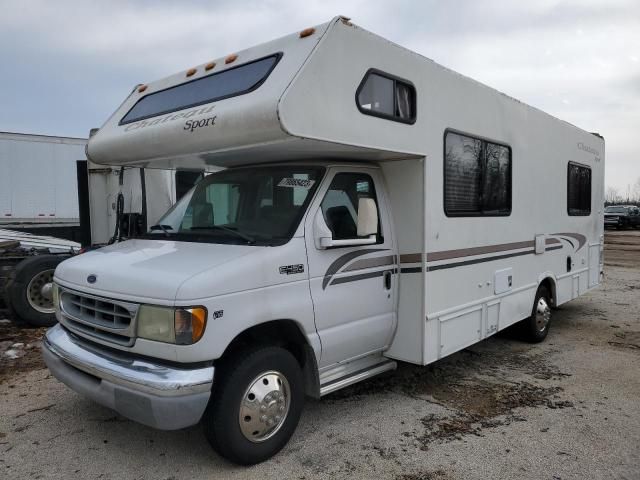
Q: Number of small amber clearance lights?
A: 5